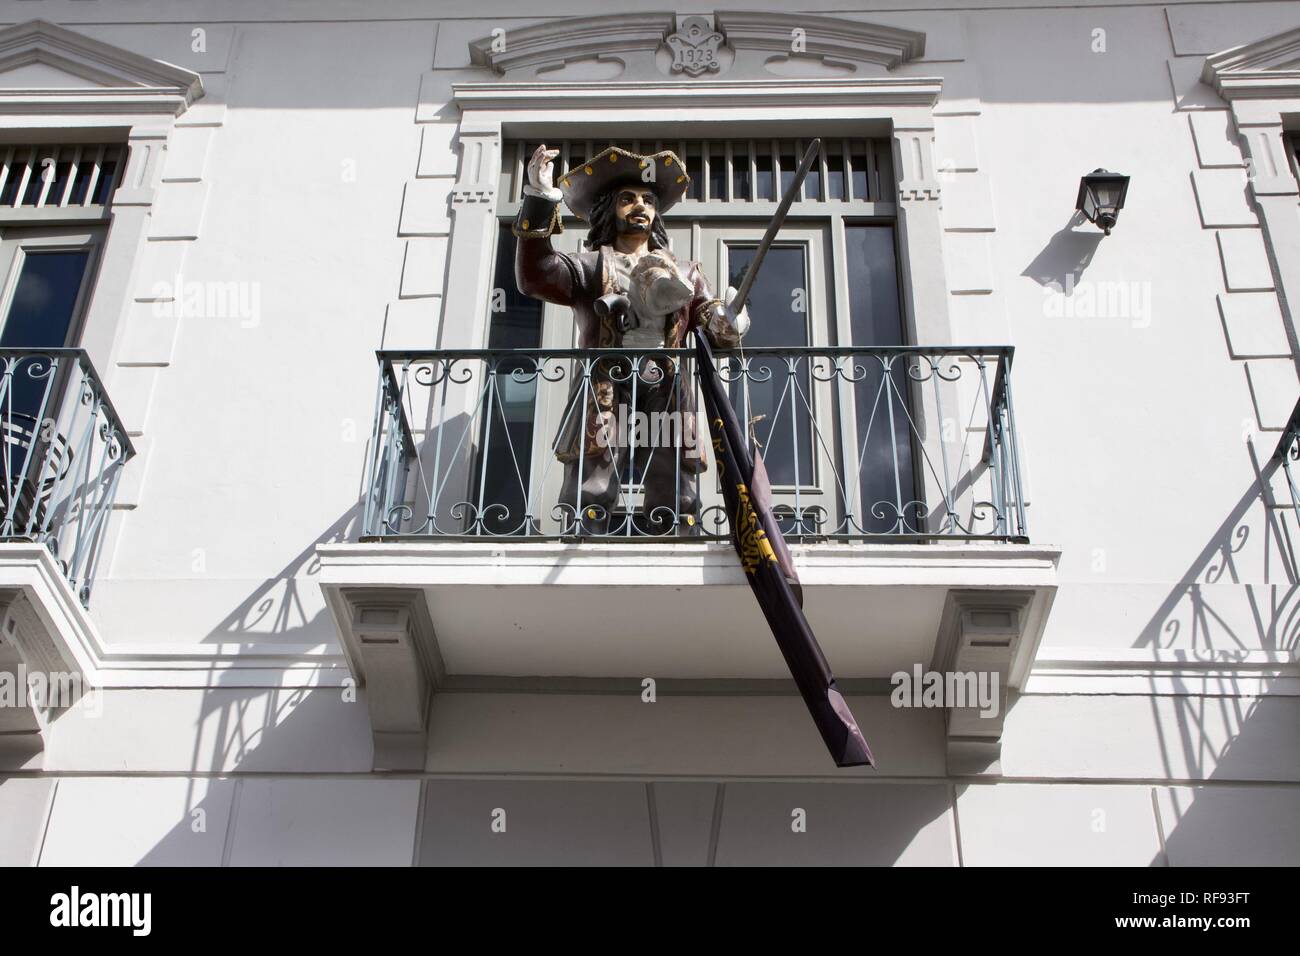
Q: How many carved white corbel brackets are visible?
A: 3